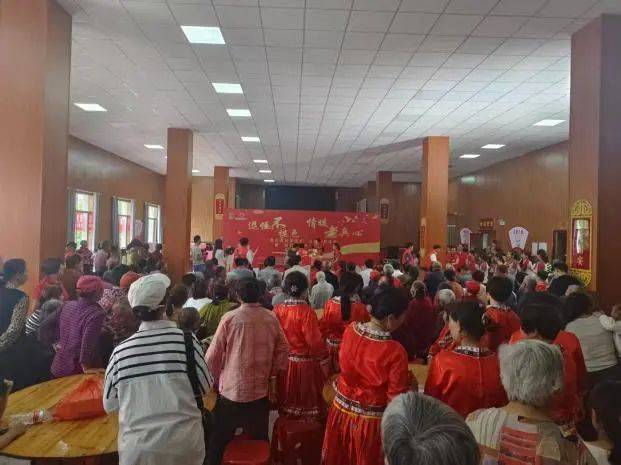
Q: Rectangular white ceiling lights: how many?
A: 13